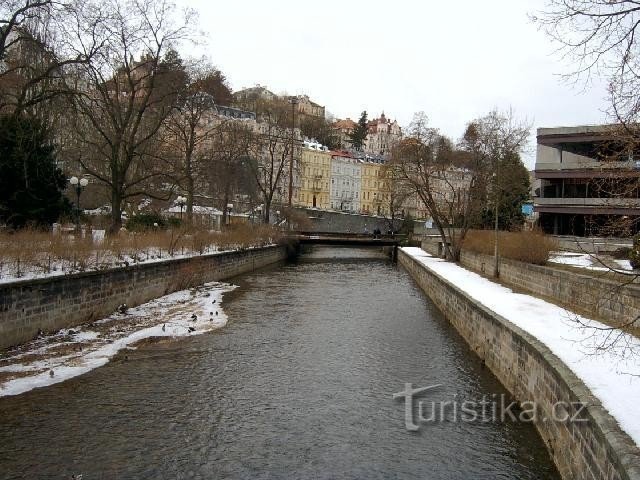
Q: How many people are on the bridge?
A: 2